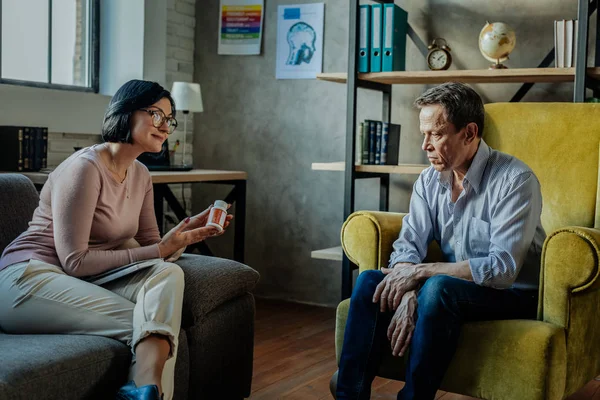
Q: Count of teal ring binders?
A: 3